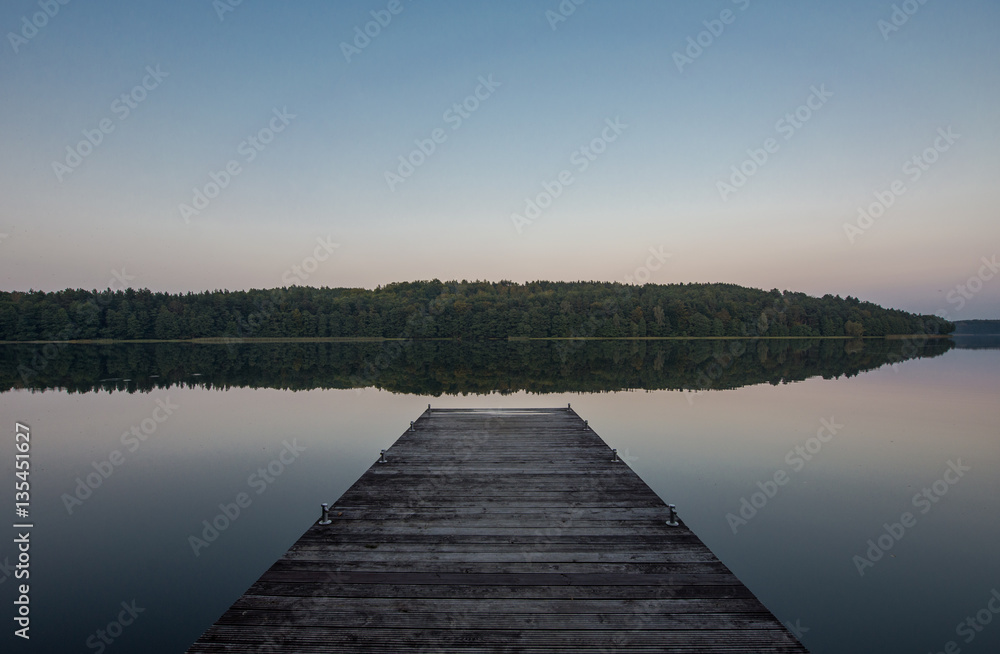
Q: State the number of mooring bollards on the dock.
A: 8